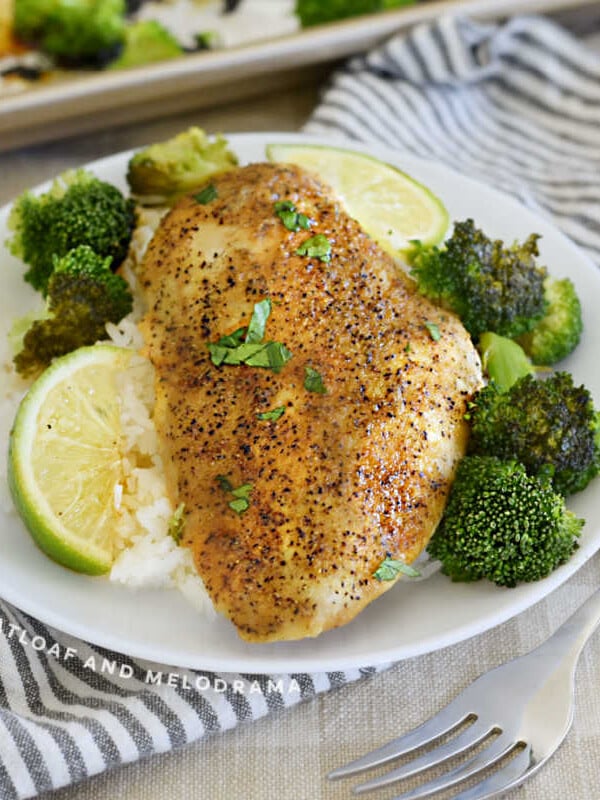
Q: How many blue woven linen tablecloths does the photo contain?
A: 0